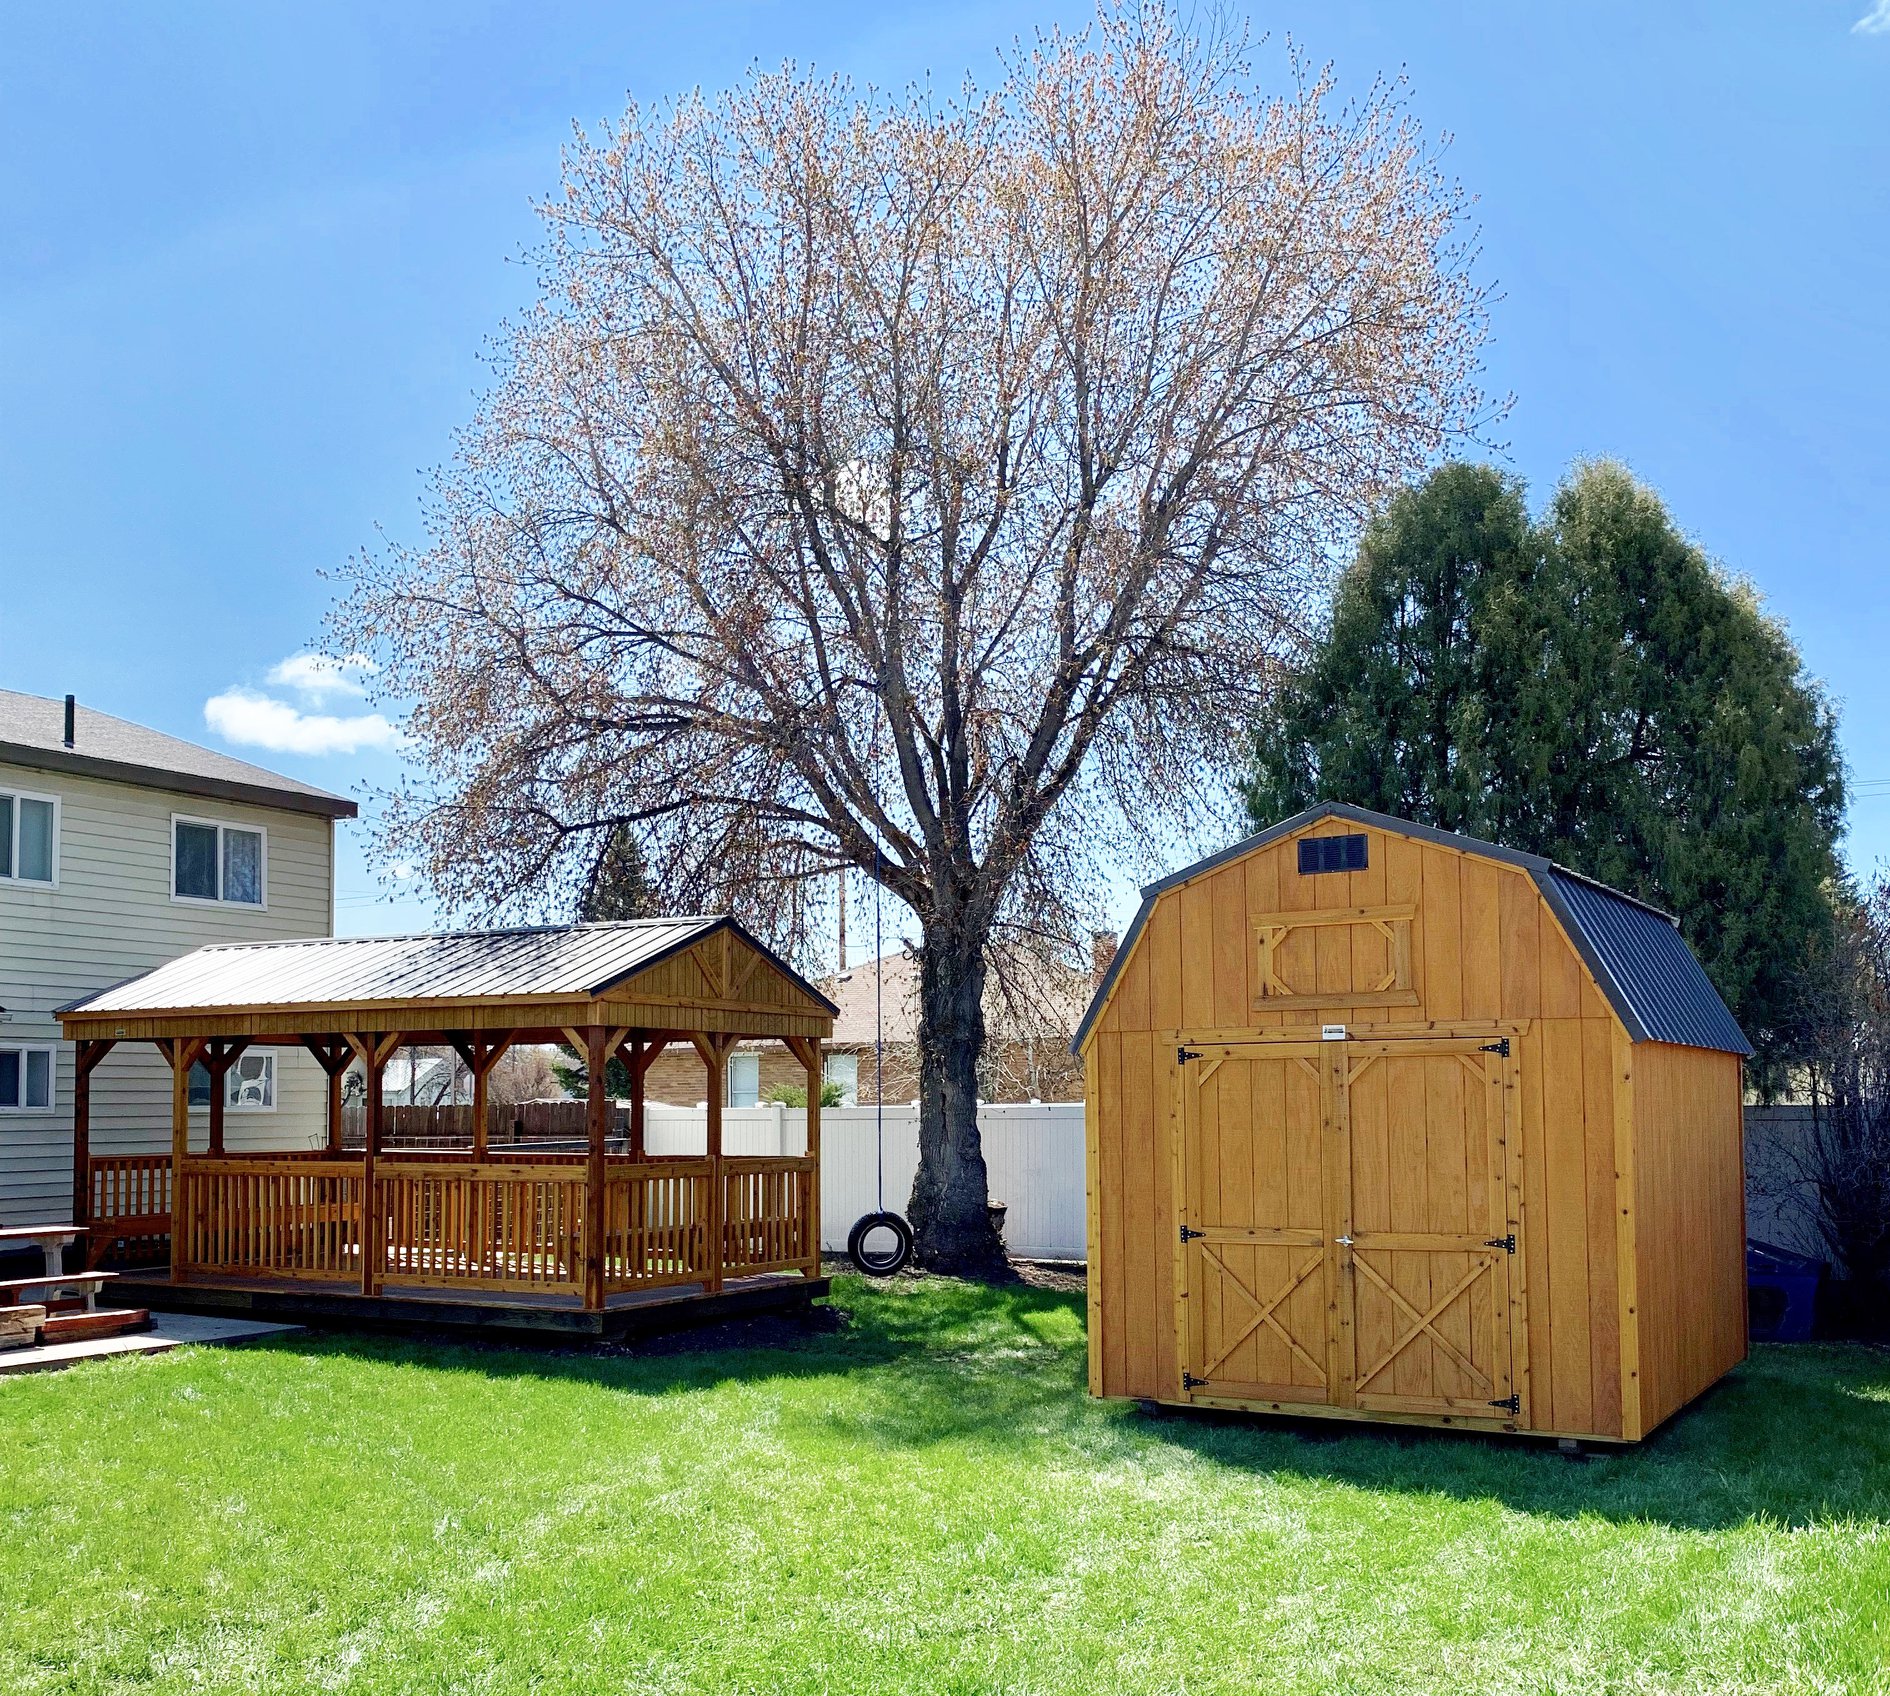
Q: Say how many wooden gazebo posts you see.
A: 10